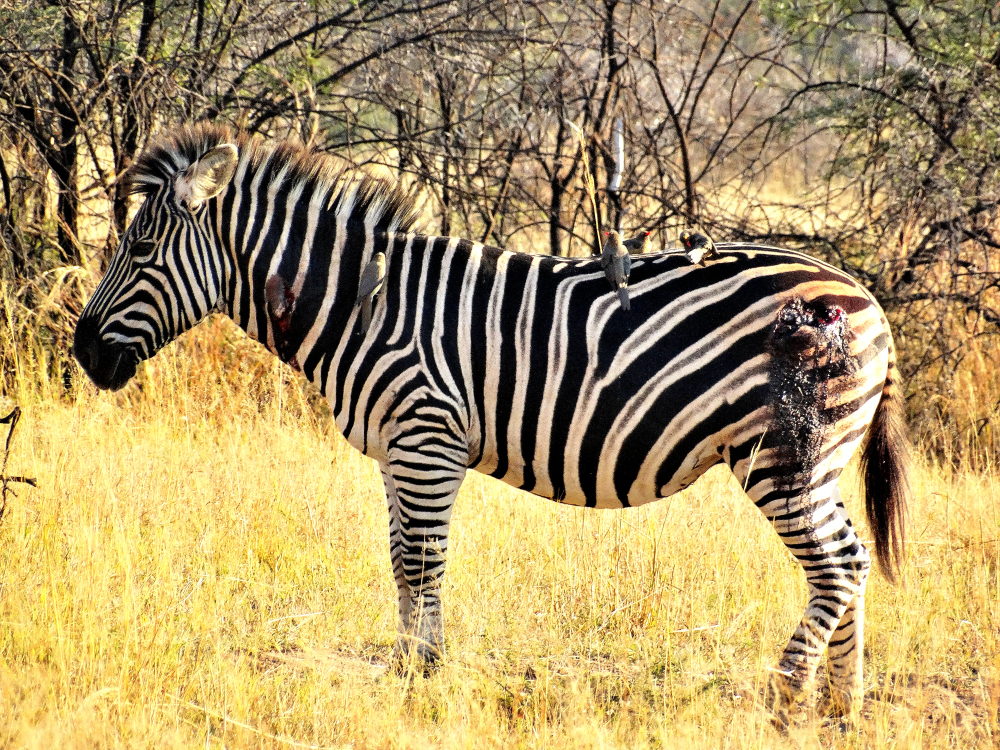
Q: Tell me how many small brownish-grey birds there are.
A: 4